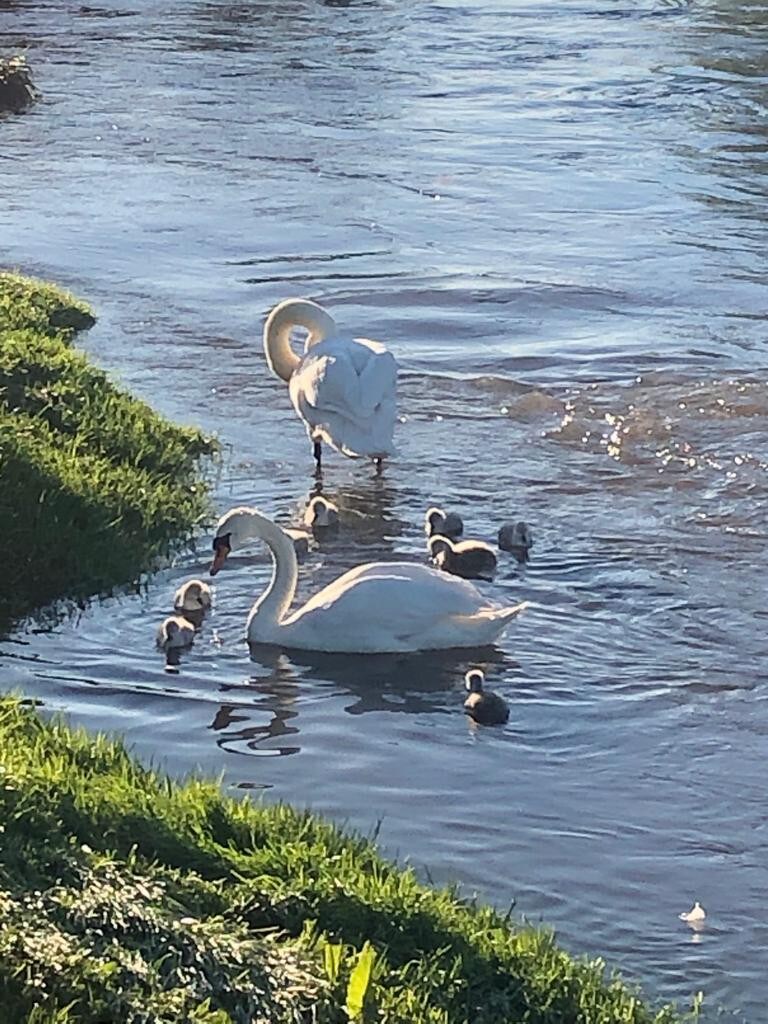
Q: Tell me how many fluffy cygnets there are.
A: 8